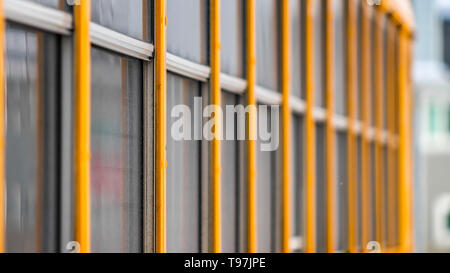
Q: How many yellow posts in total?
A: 13